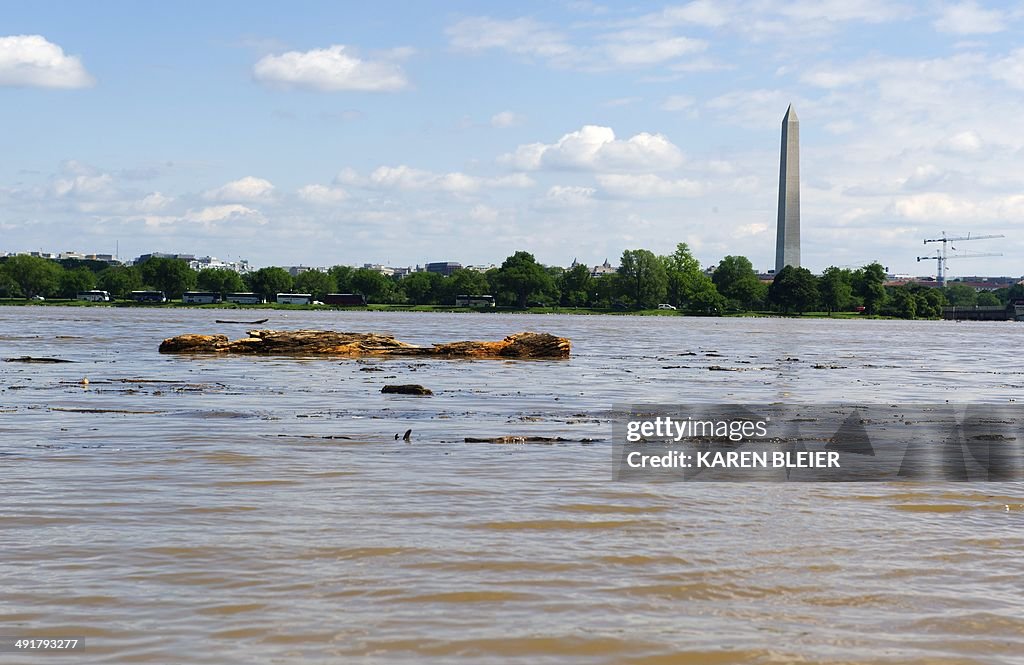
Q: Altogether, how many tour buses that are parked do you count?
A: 7